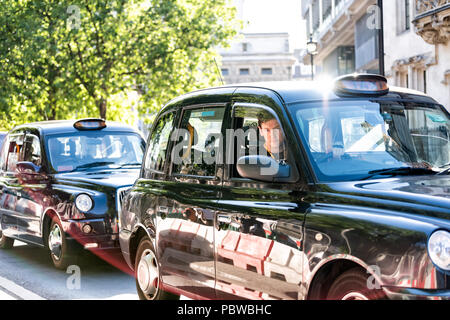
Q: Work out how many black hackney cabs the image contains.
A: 2